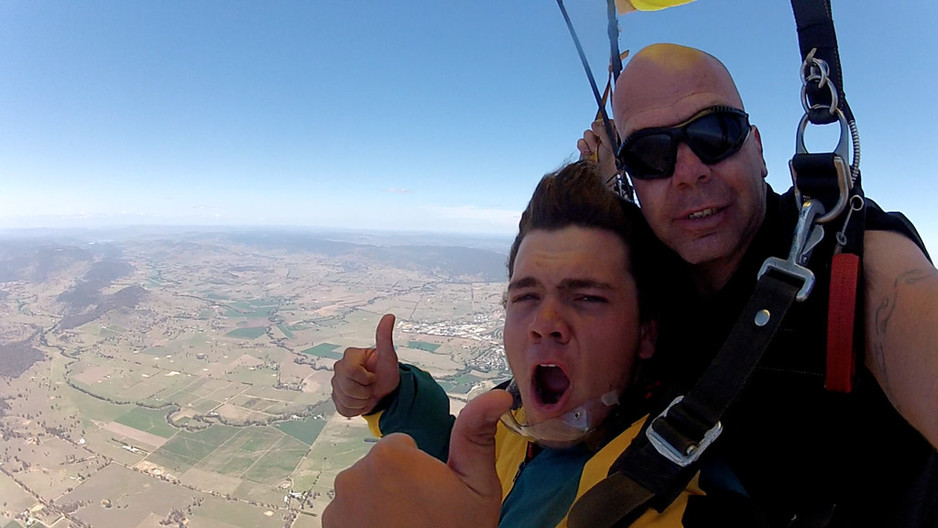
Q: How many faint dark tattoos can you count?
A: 1